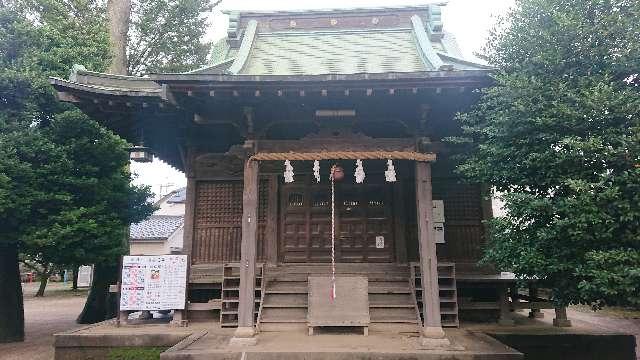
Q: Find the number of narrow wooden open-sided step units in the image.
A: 2